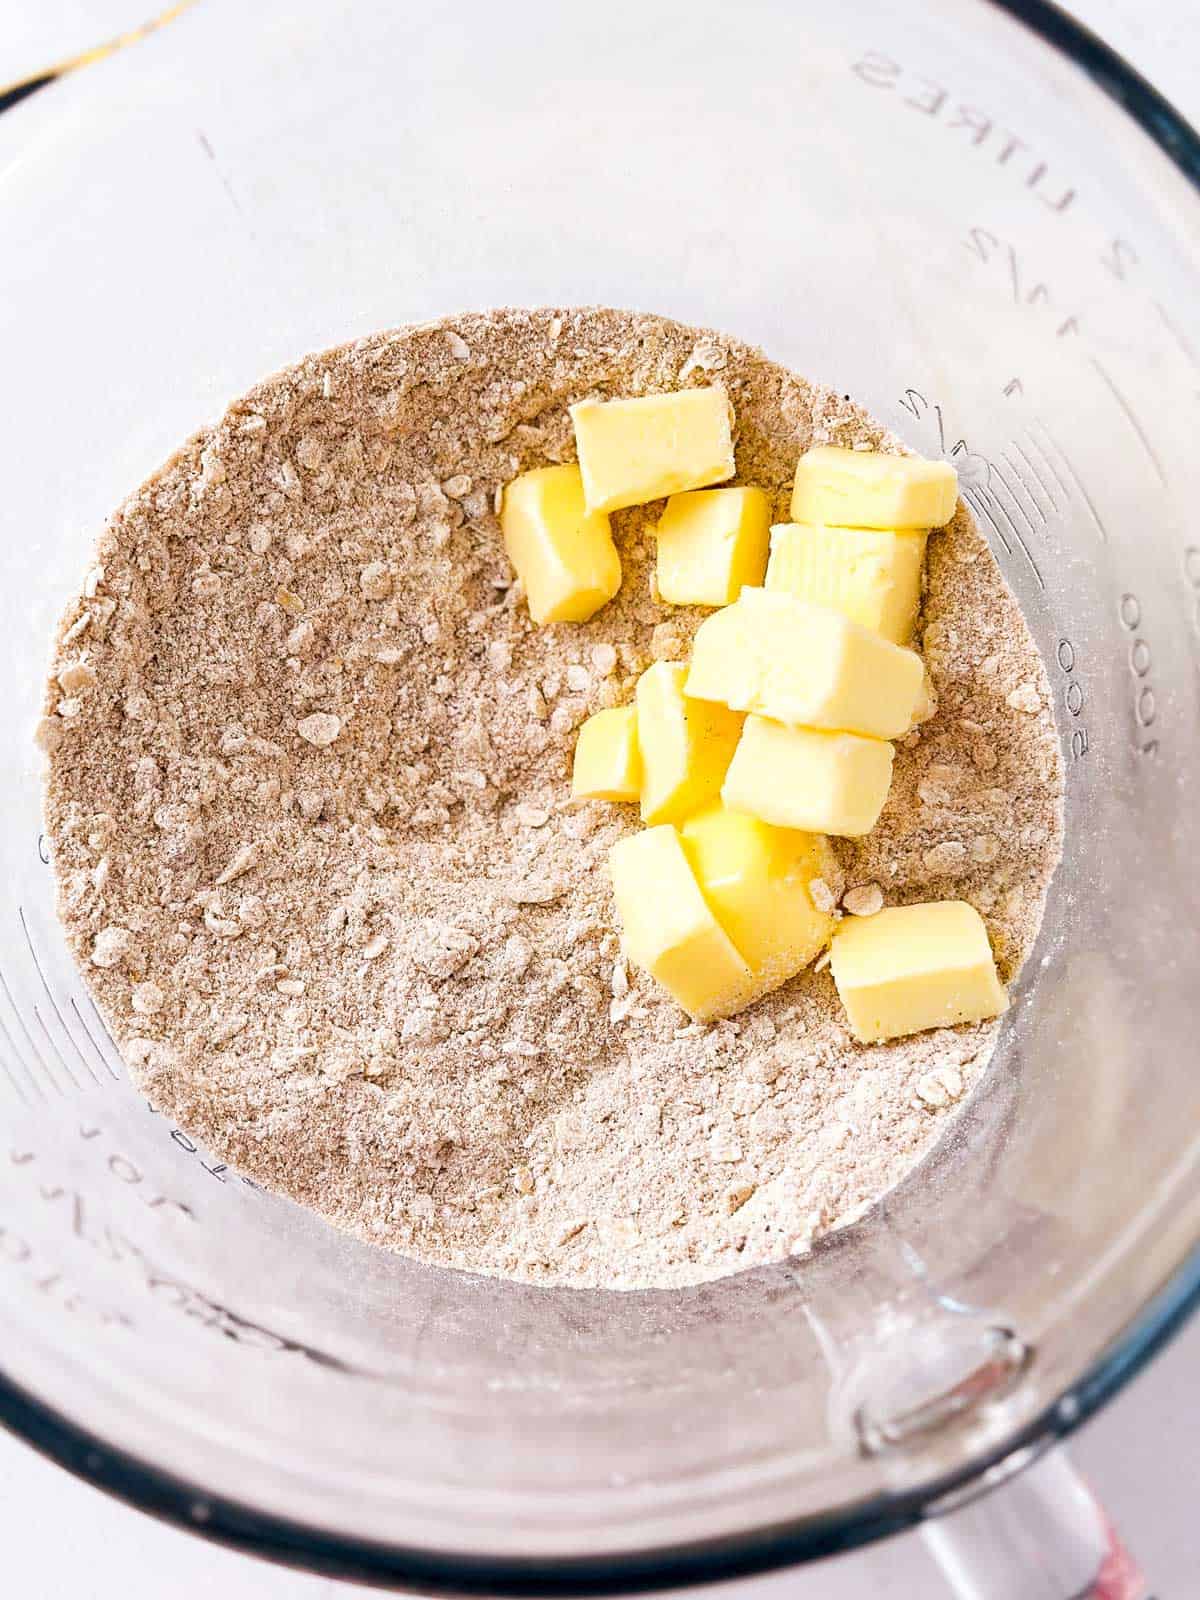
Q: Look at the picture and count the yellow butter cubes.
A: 12